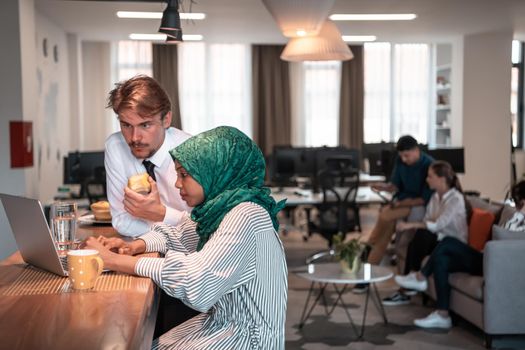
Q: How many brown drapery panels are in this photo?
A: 3